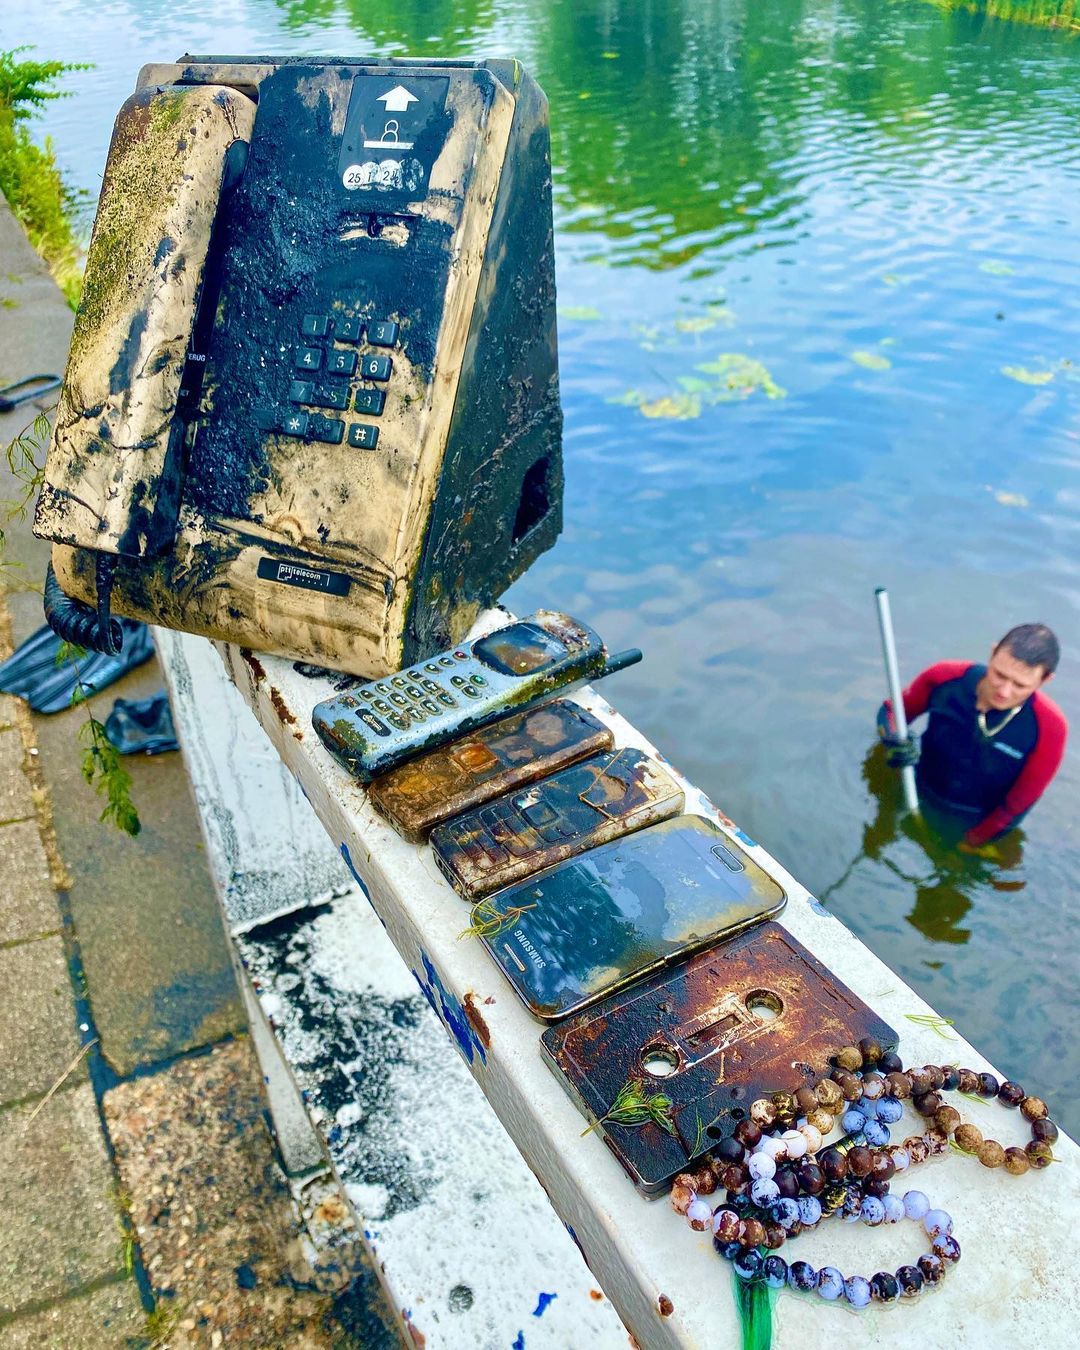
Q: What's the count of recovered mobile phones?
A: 4